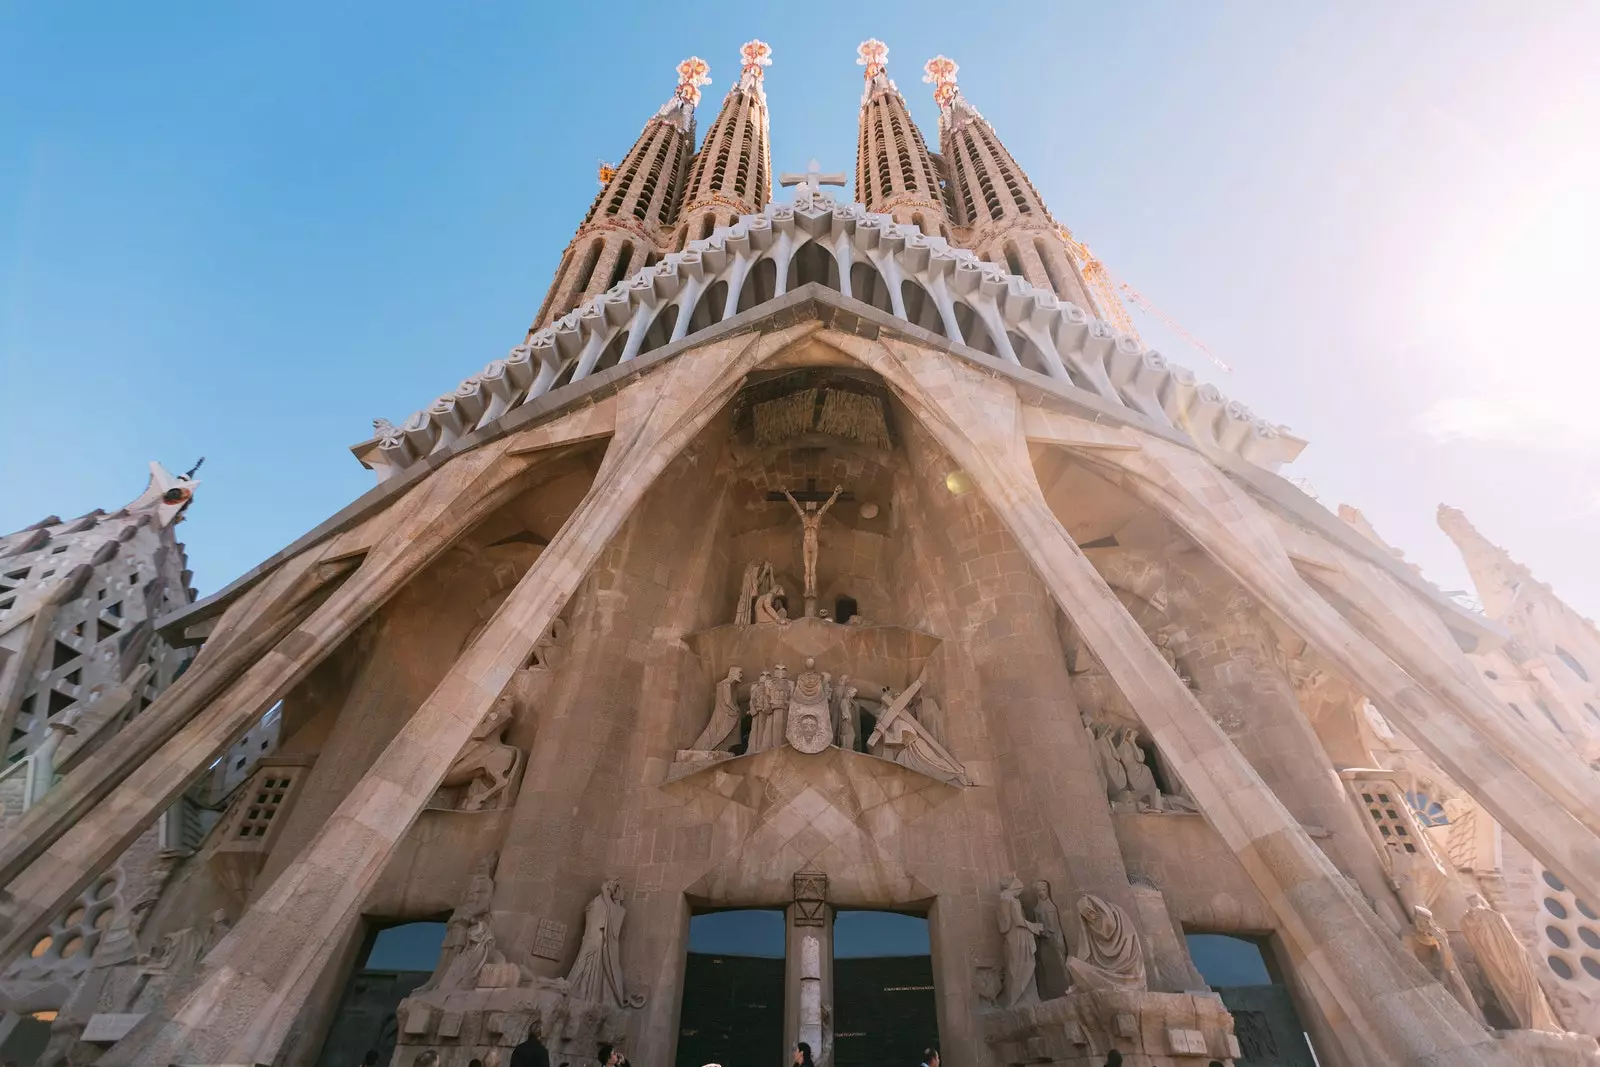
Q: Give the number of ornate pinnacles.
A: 4